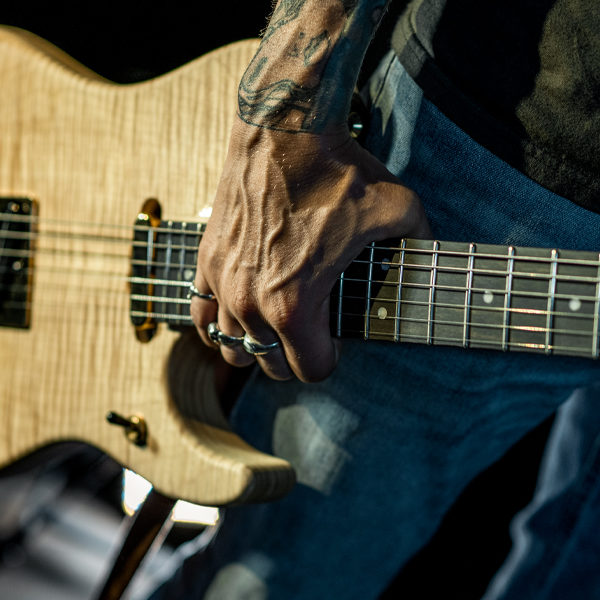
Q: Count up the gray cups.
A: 0